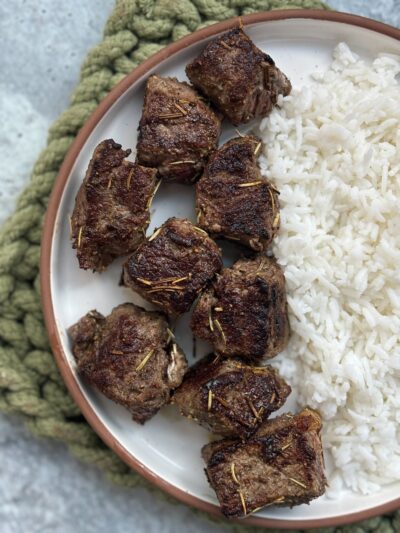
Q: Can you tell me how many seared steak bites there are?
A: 9